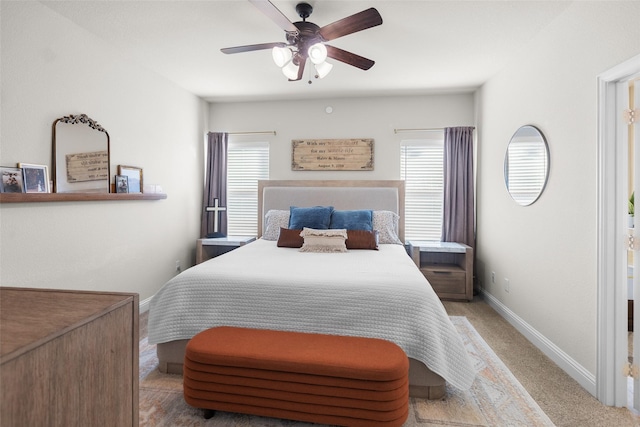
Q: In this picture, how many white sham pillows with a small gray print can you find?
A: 2